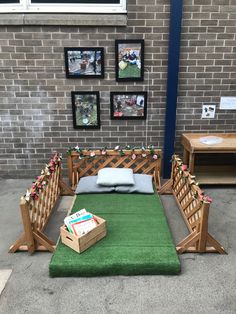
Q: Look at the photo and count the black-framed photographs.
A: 4